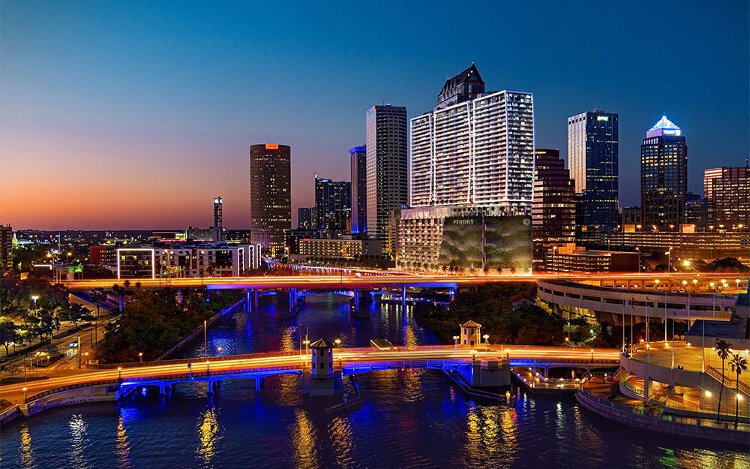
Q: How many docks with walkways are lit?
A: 1